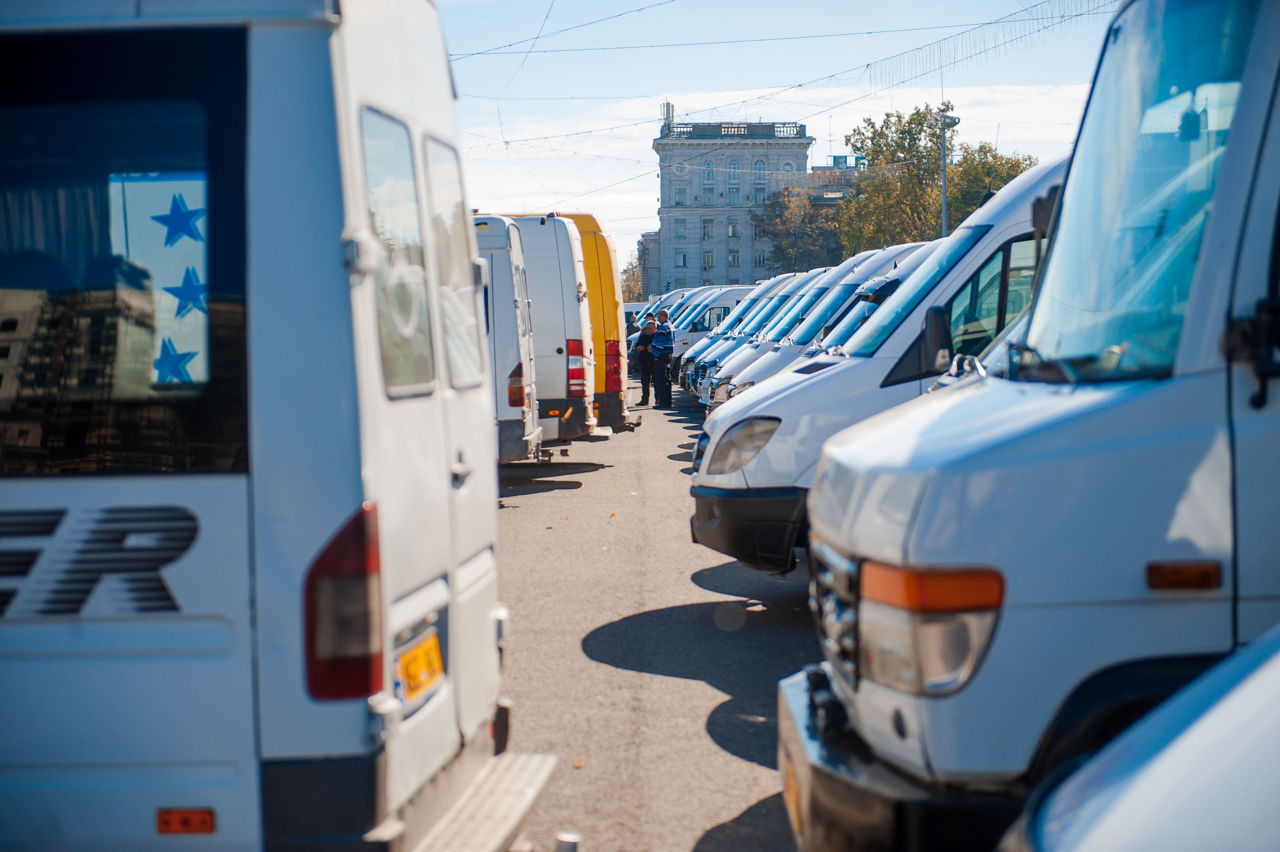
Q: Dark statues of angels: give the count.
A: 0